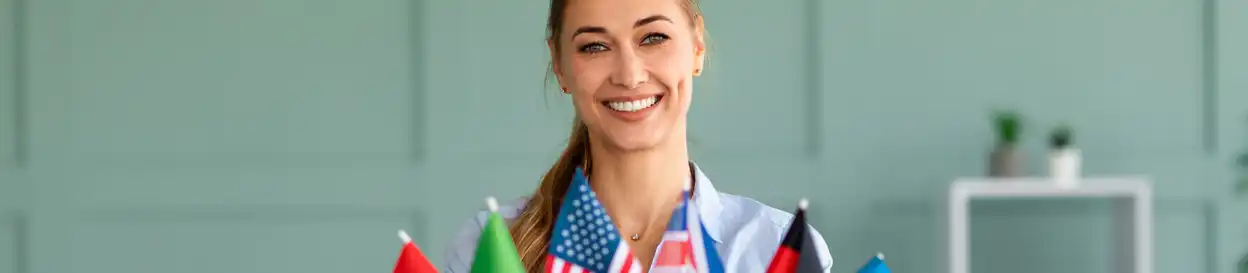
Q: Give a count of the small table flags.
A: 6